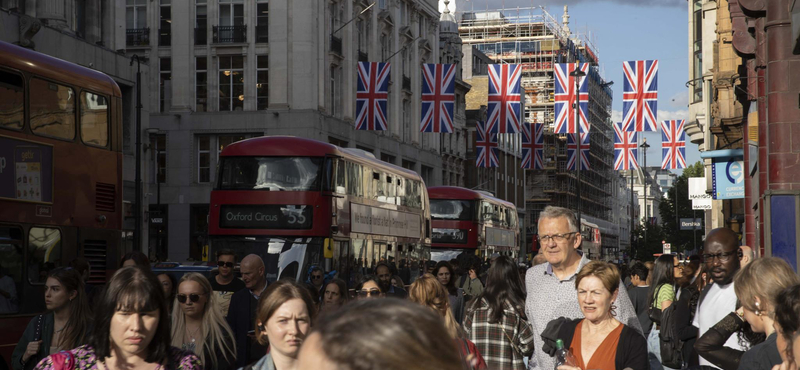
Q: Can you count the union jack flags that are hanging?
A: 10